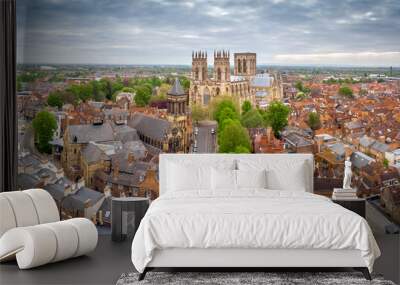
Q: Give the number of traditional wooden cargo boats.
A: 0